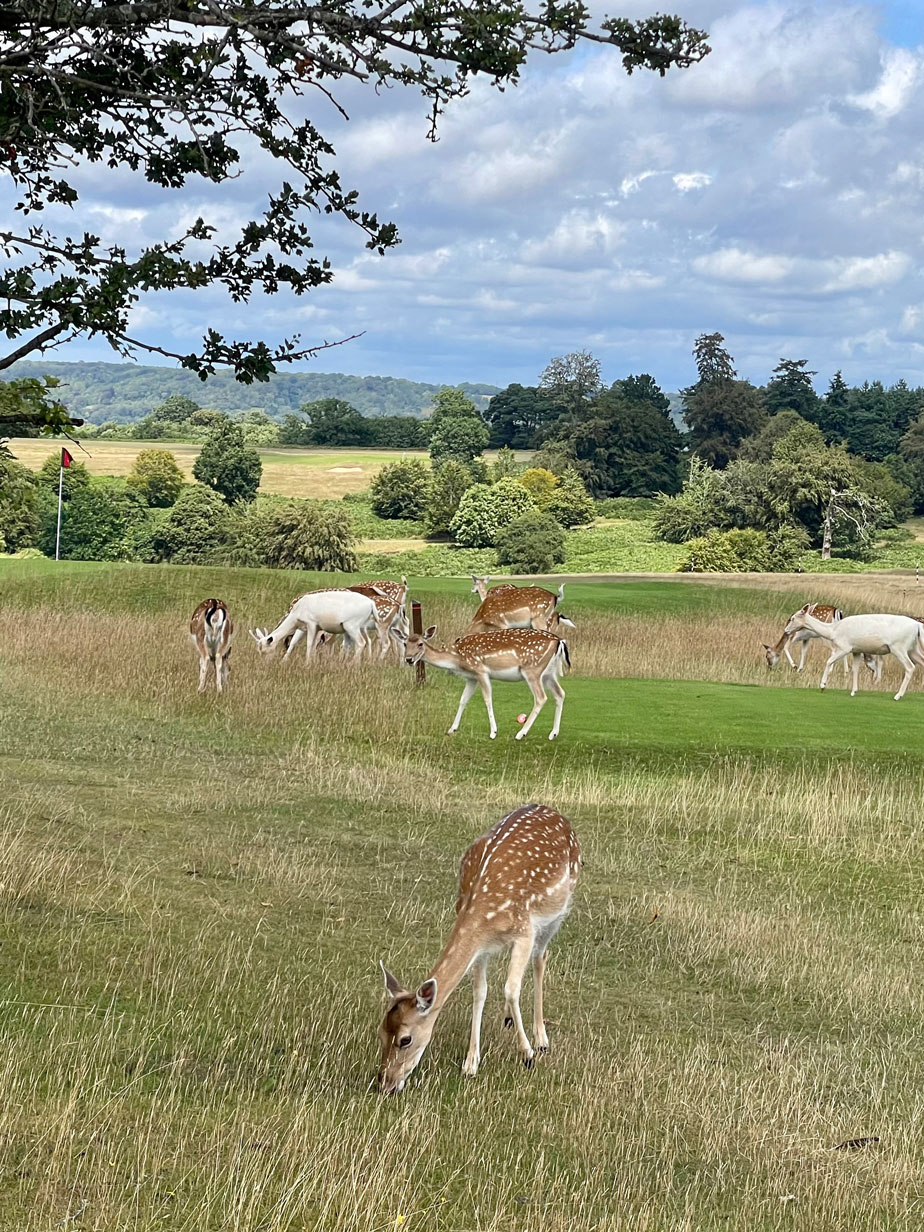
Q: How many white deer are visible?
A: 2